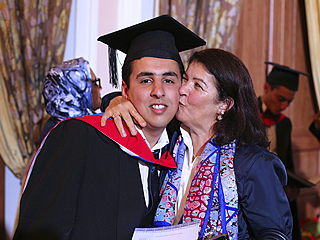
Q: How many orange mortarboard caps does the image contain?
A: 0